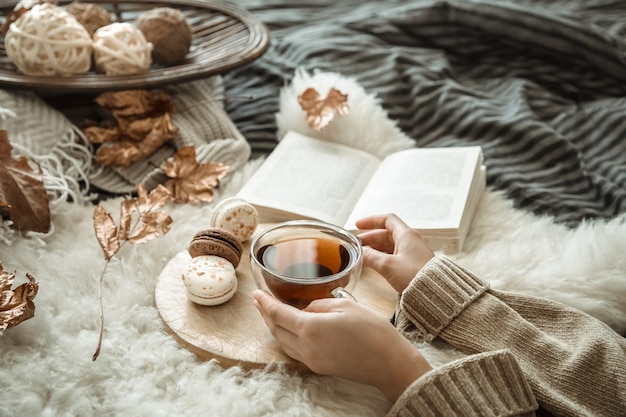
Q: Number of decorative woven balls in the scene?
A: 4